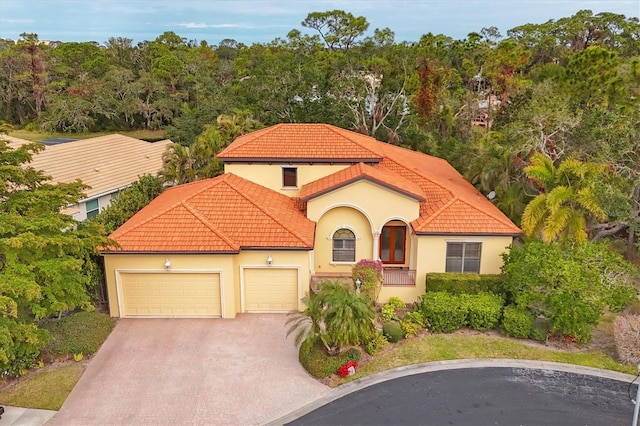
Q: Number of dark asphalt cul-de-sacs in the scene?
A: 1